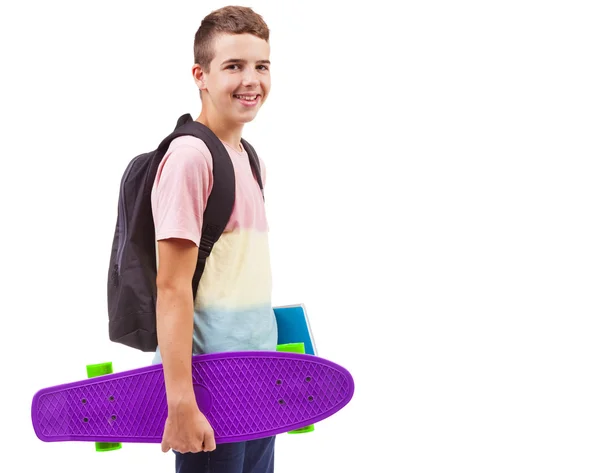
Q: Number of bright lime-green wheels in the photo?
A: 4